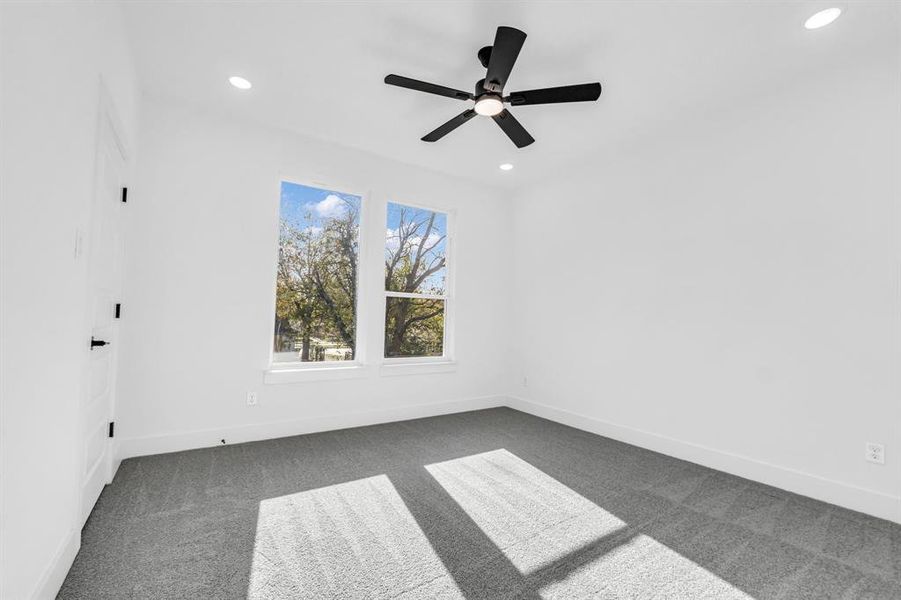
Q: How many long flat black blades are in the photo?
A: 5